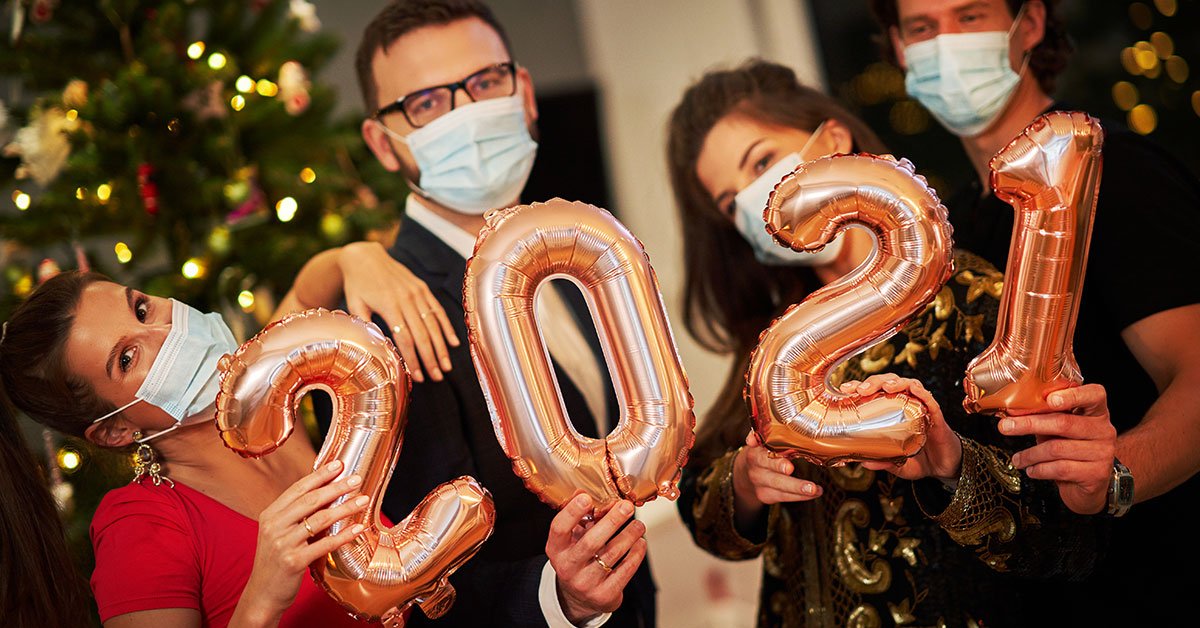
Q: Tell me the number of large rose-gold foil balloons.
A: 4